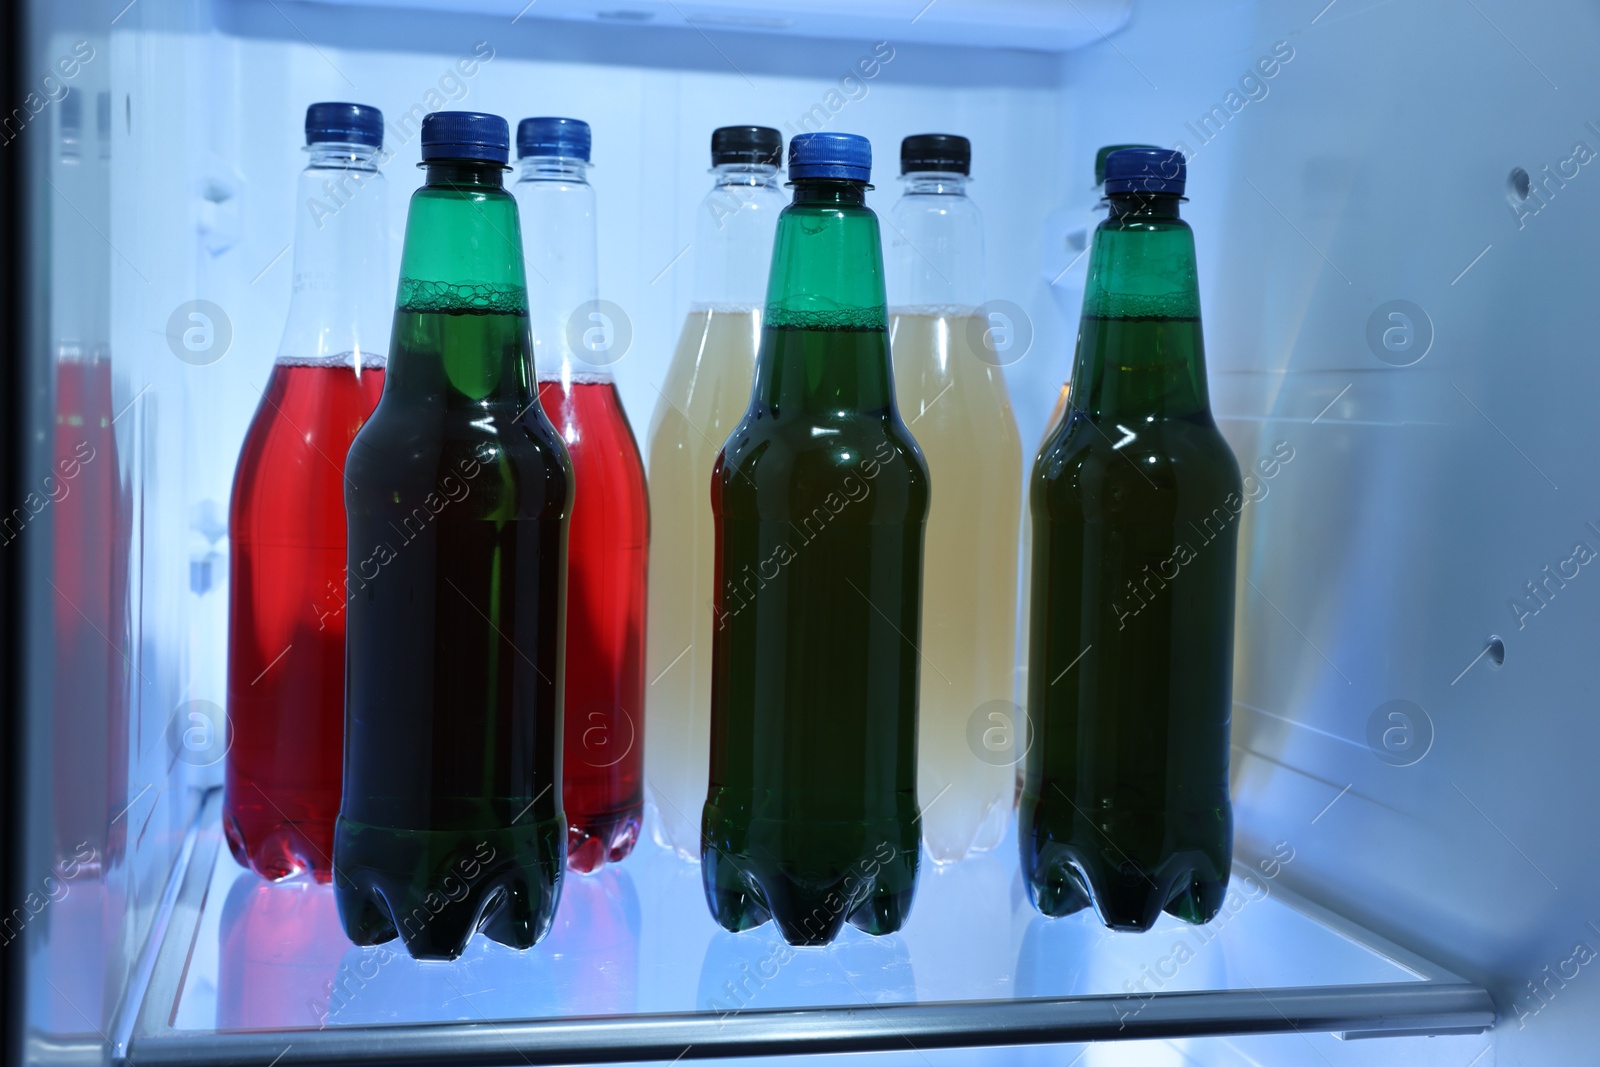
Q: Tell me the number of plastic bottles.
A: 8